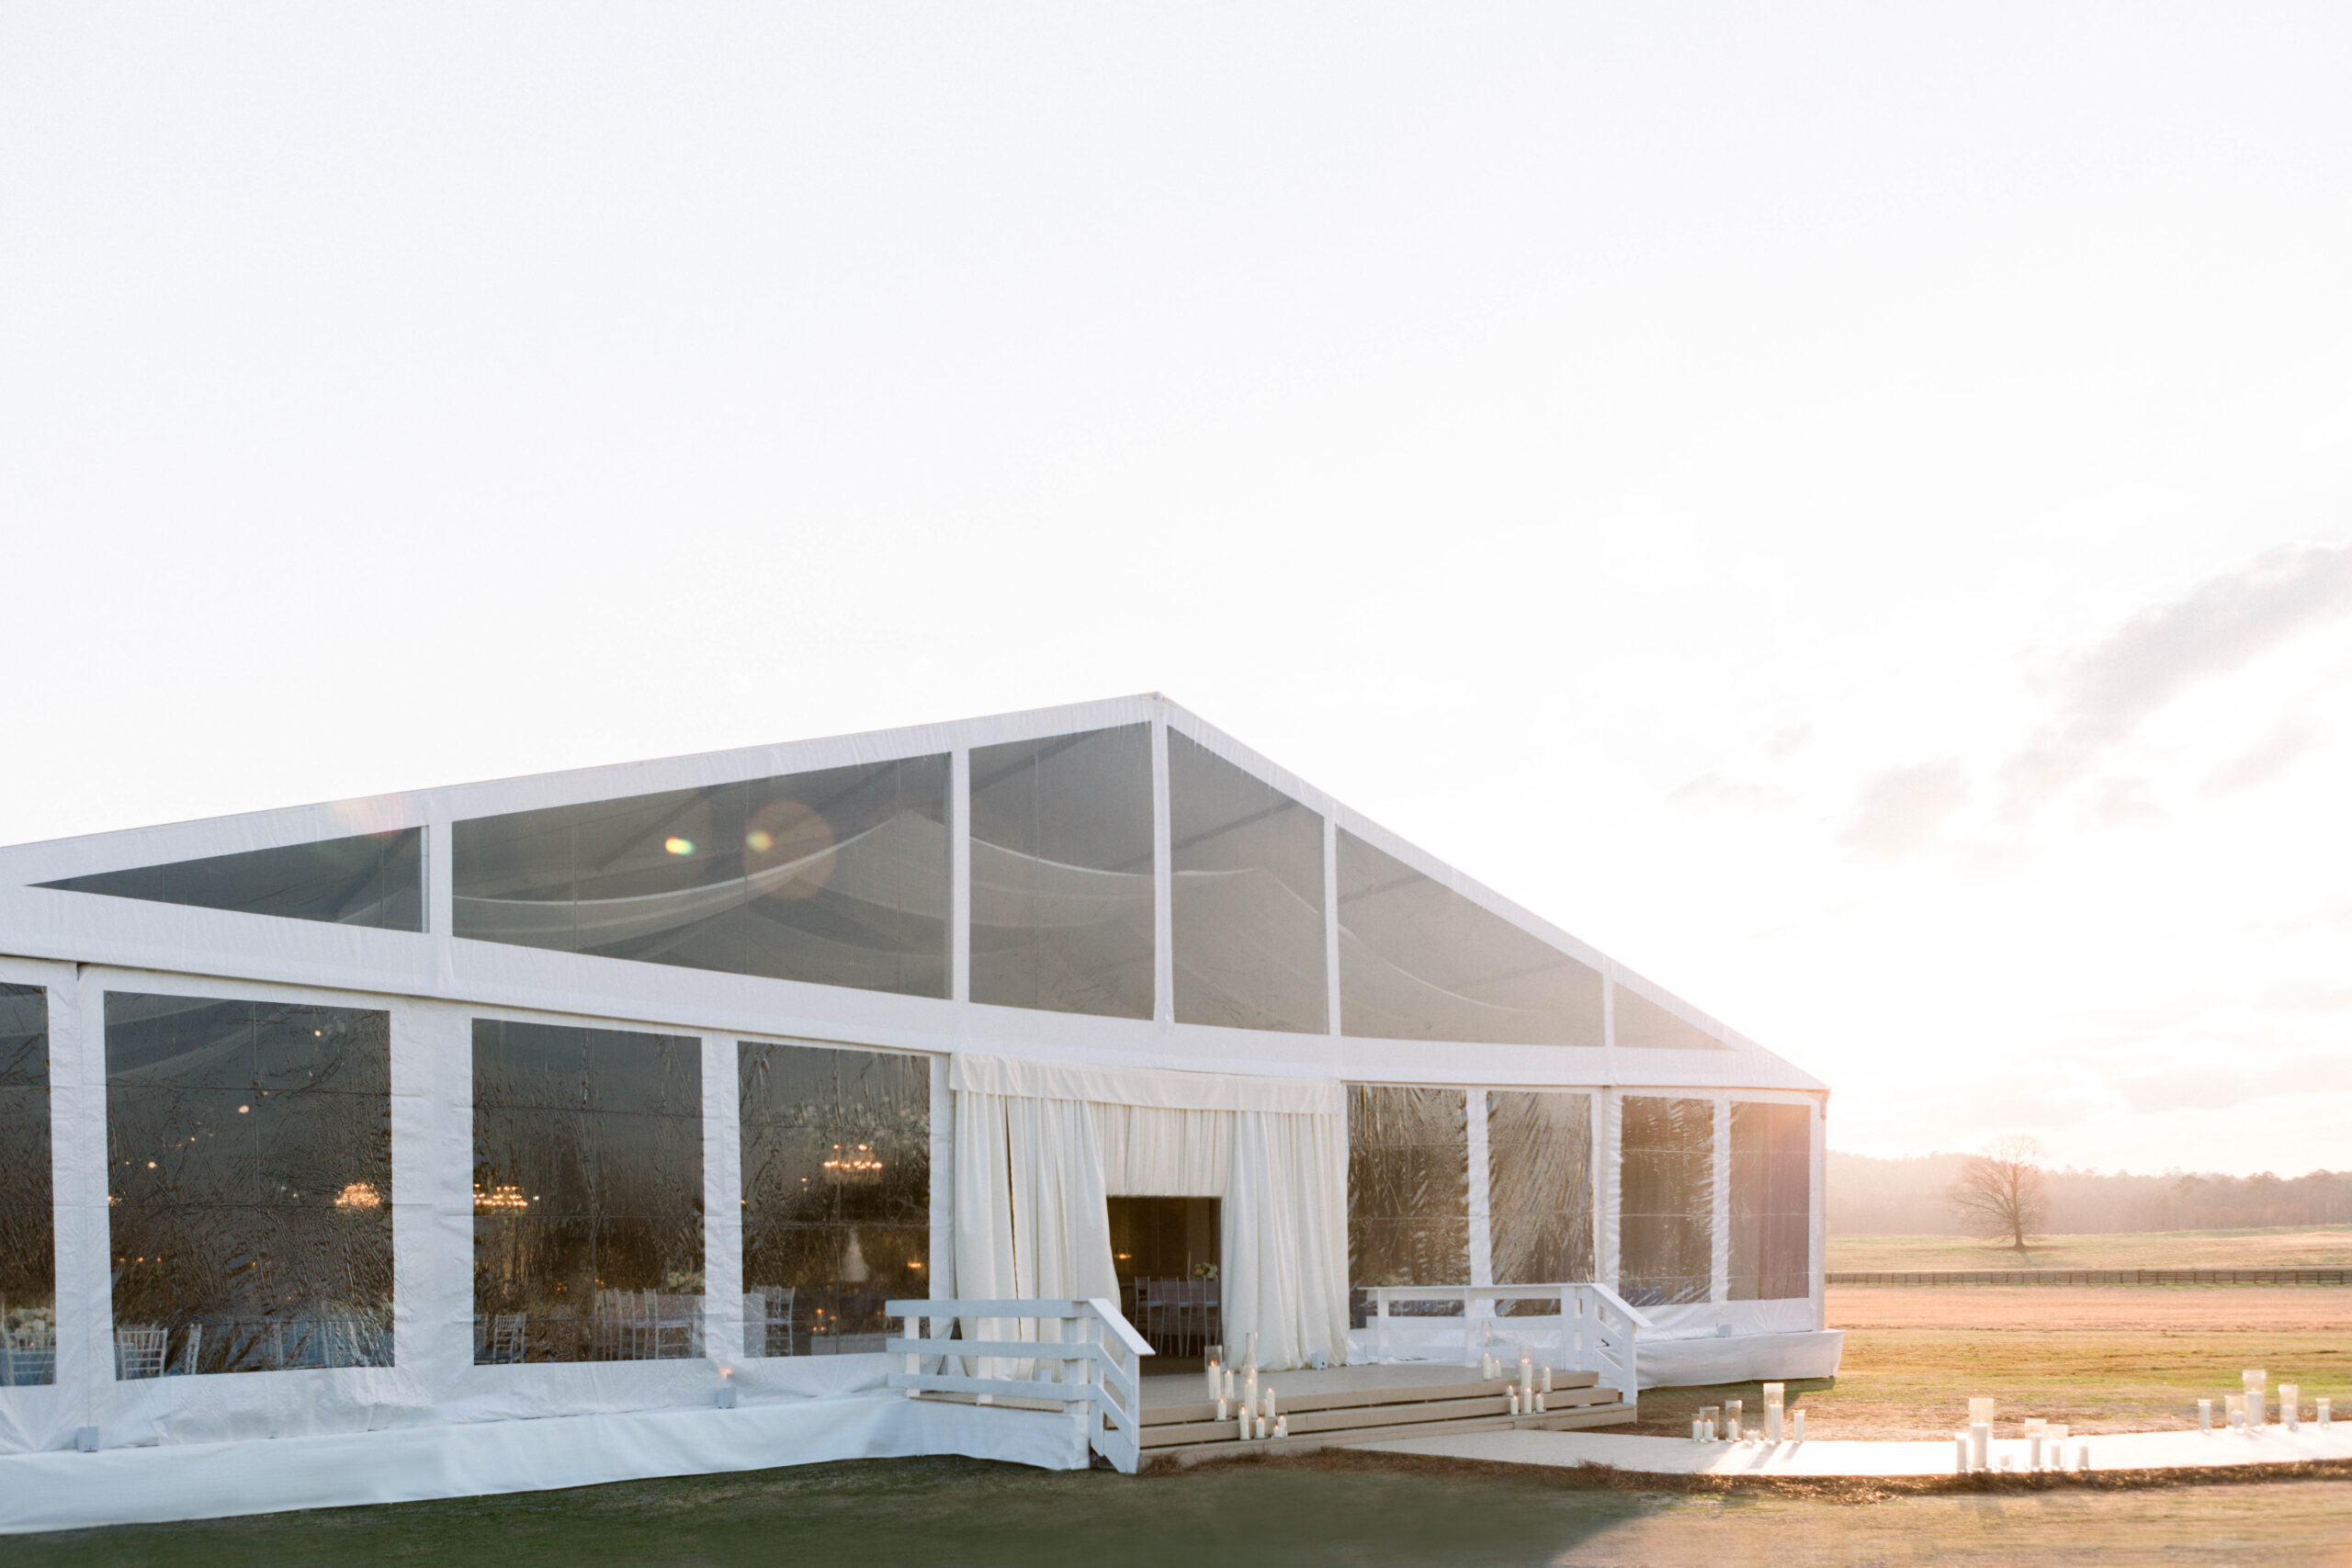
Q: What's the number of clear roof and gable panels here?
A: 6